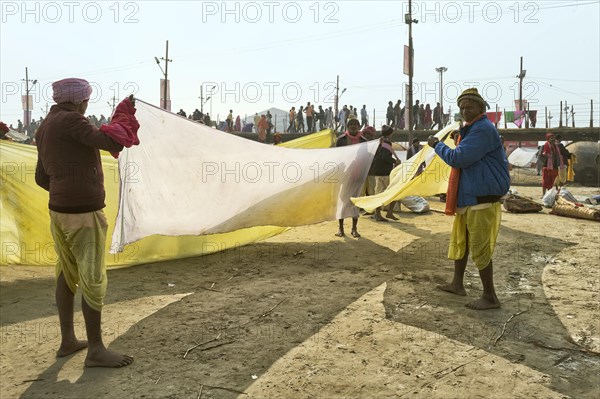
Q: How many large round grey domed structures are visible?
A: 1